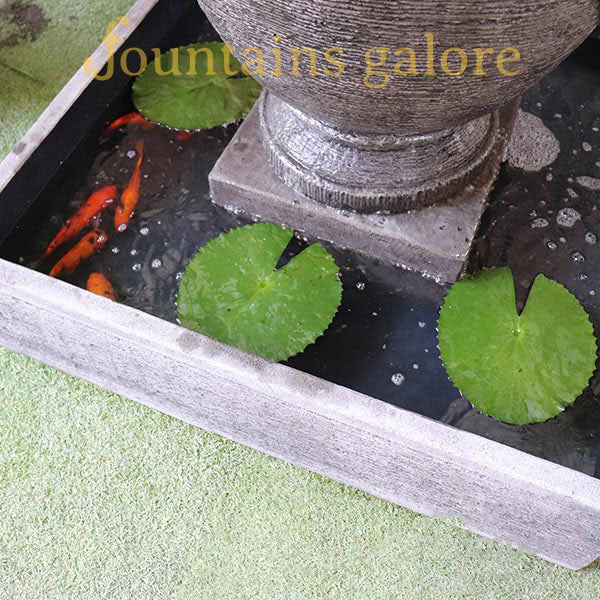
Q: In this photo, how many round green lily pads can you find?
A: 3